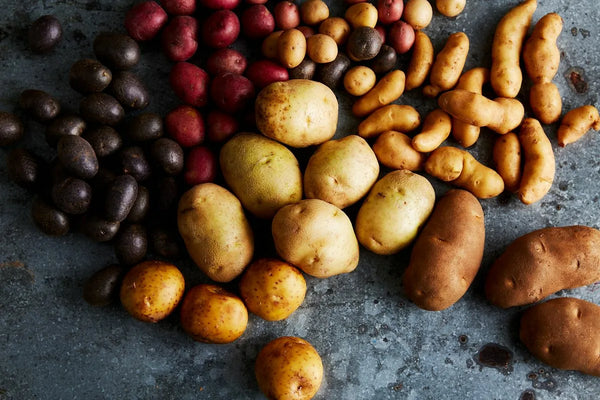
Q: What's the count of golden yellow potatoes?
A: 4